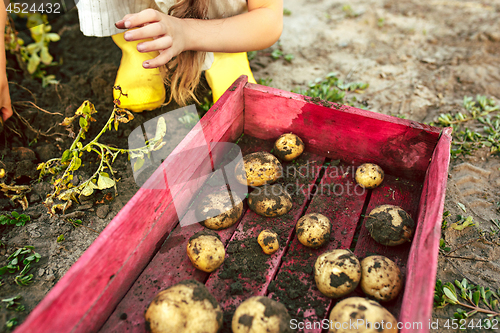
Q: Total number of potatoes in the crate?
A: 14